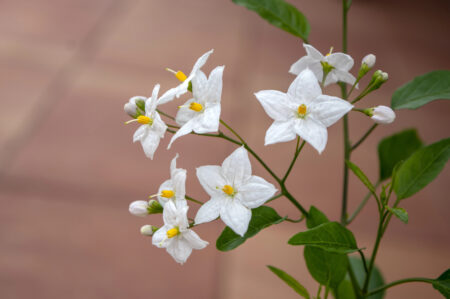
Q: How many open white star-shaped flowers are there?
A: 8